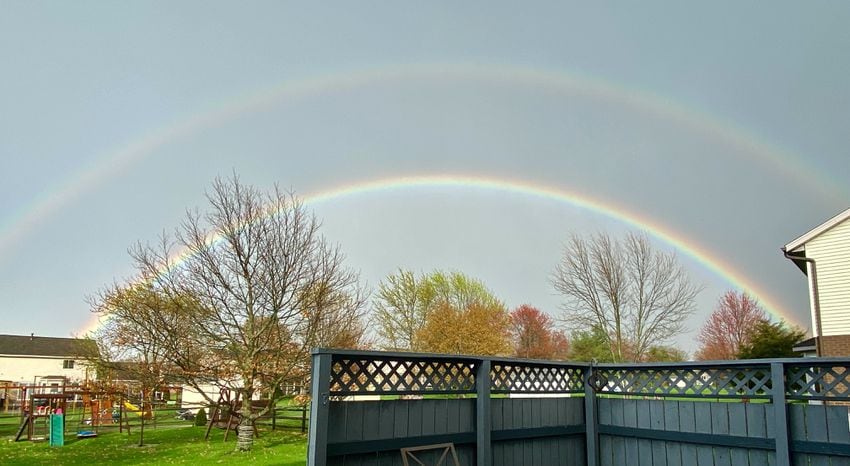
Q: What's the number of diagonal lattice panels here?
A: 4